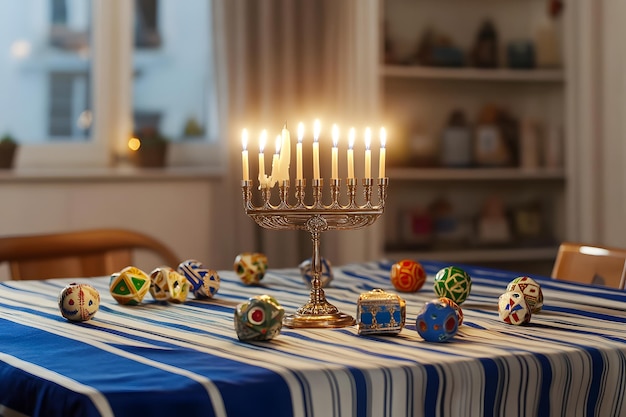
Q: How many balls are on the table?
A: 13